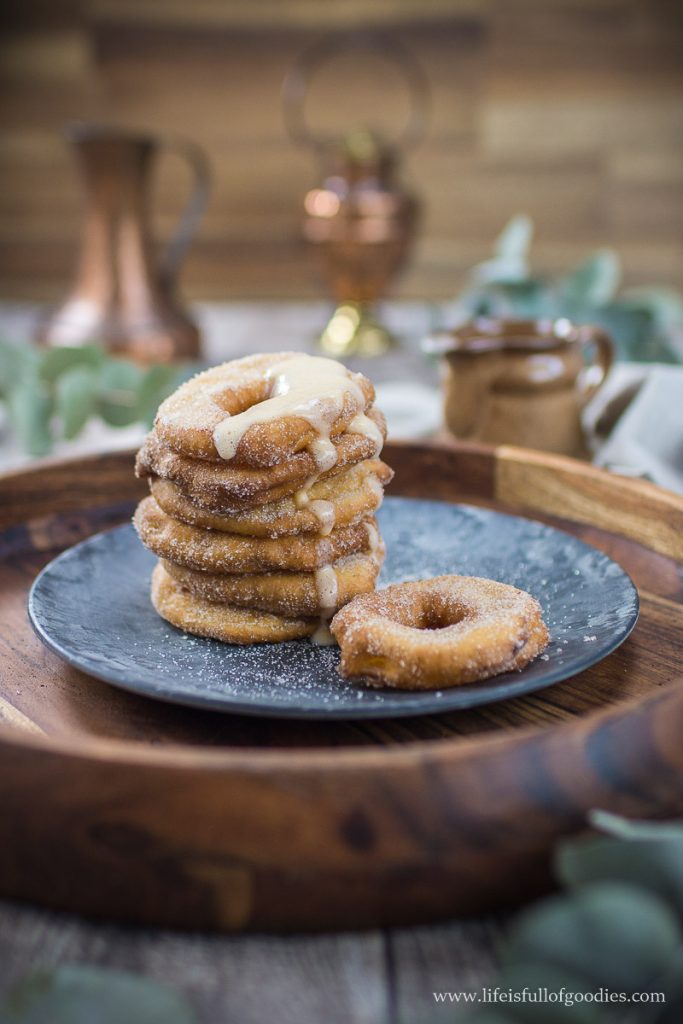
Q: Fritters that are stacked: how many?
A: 6